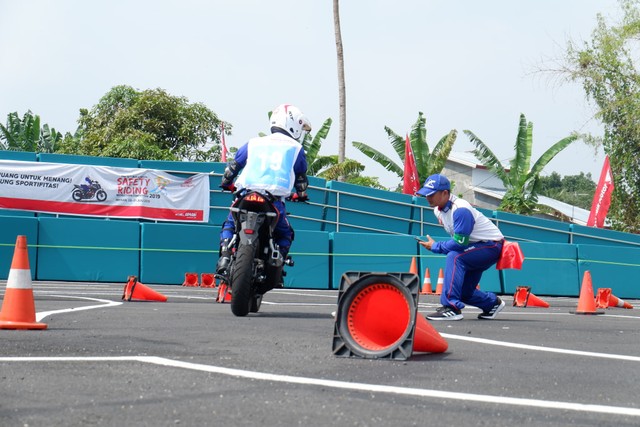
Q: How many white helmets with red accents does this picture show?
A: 1